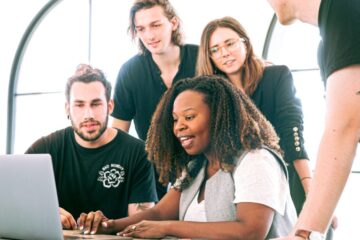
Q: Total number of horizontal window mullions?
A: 3